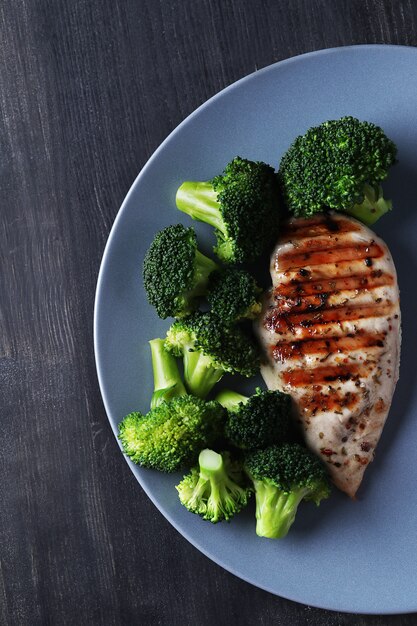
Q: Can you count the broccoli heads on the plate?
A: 9